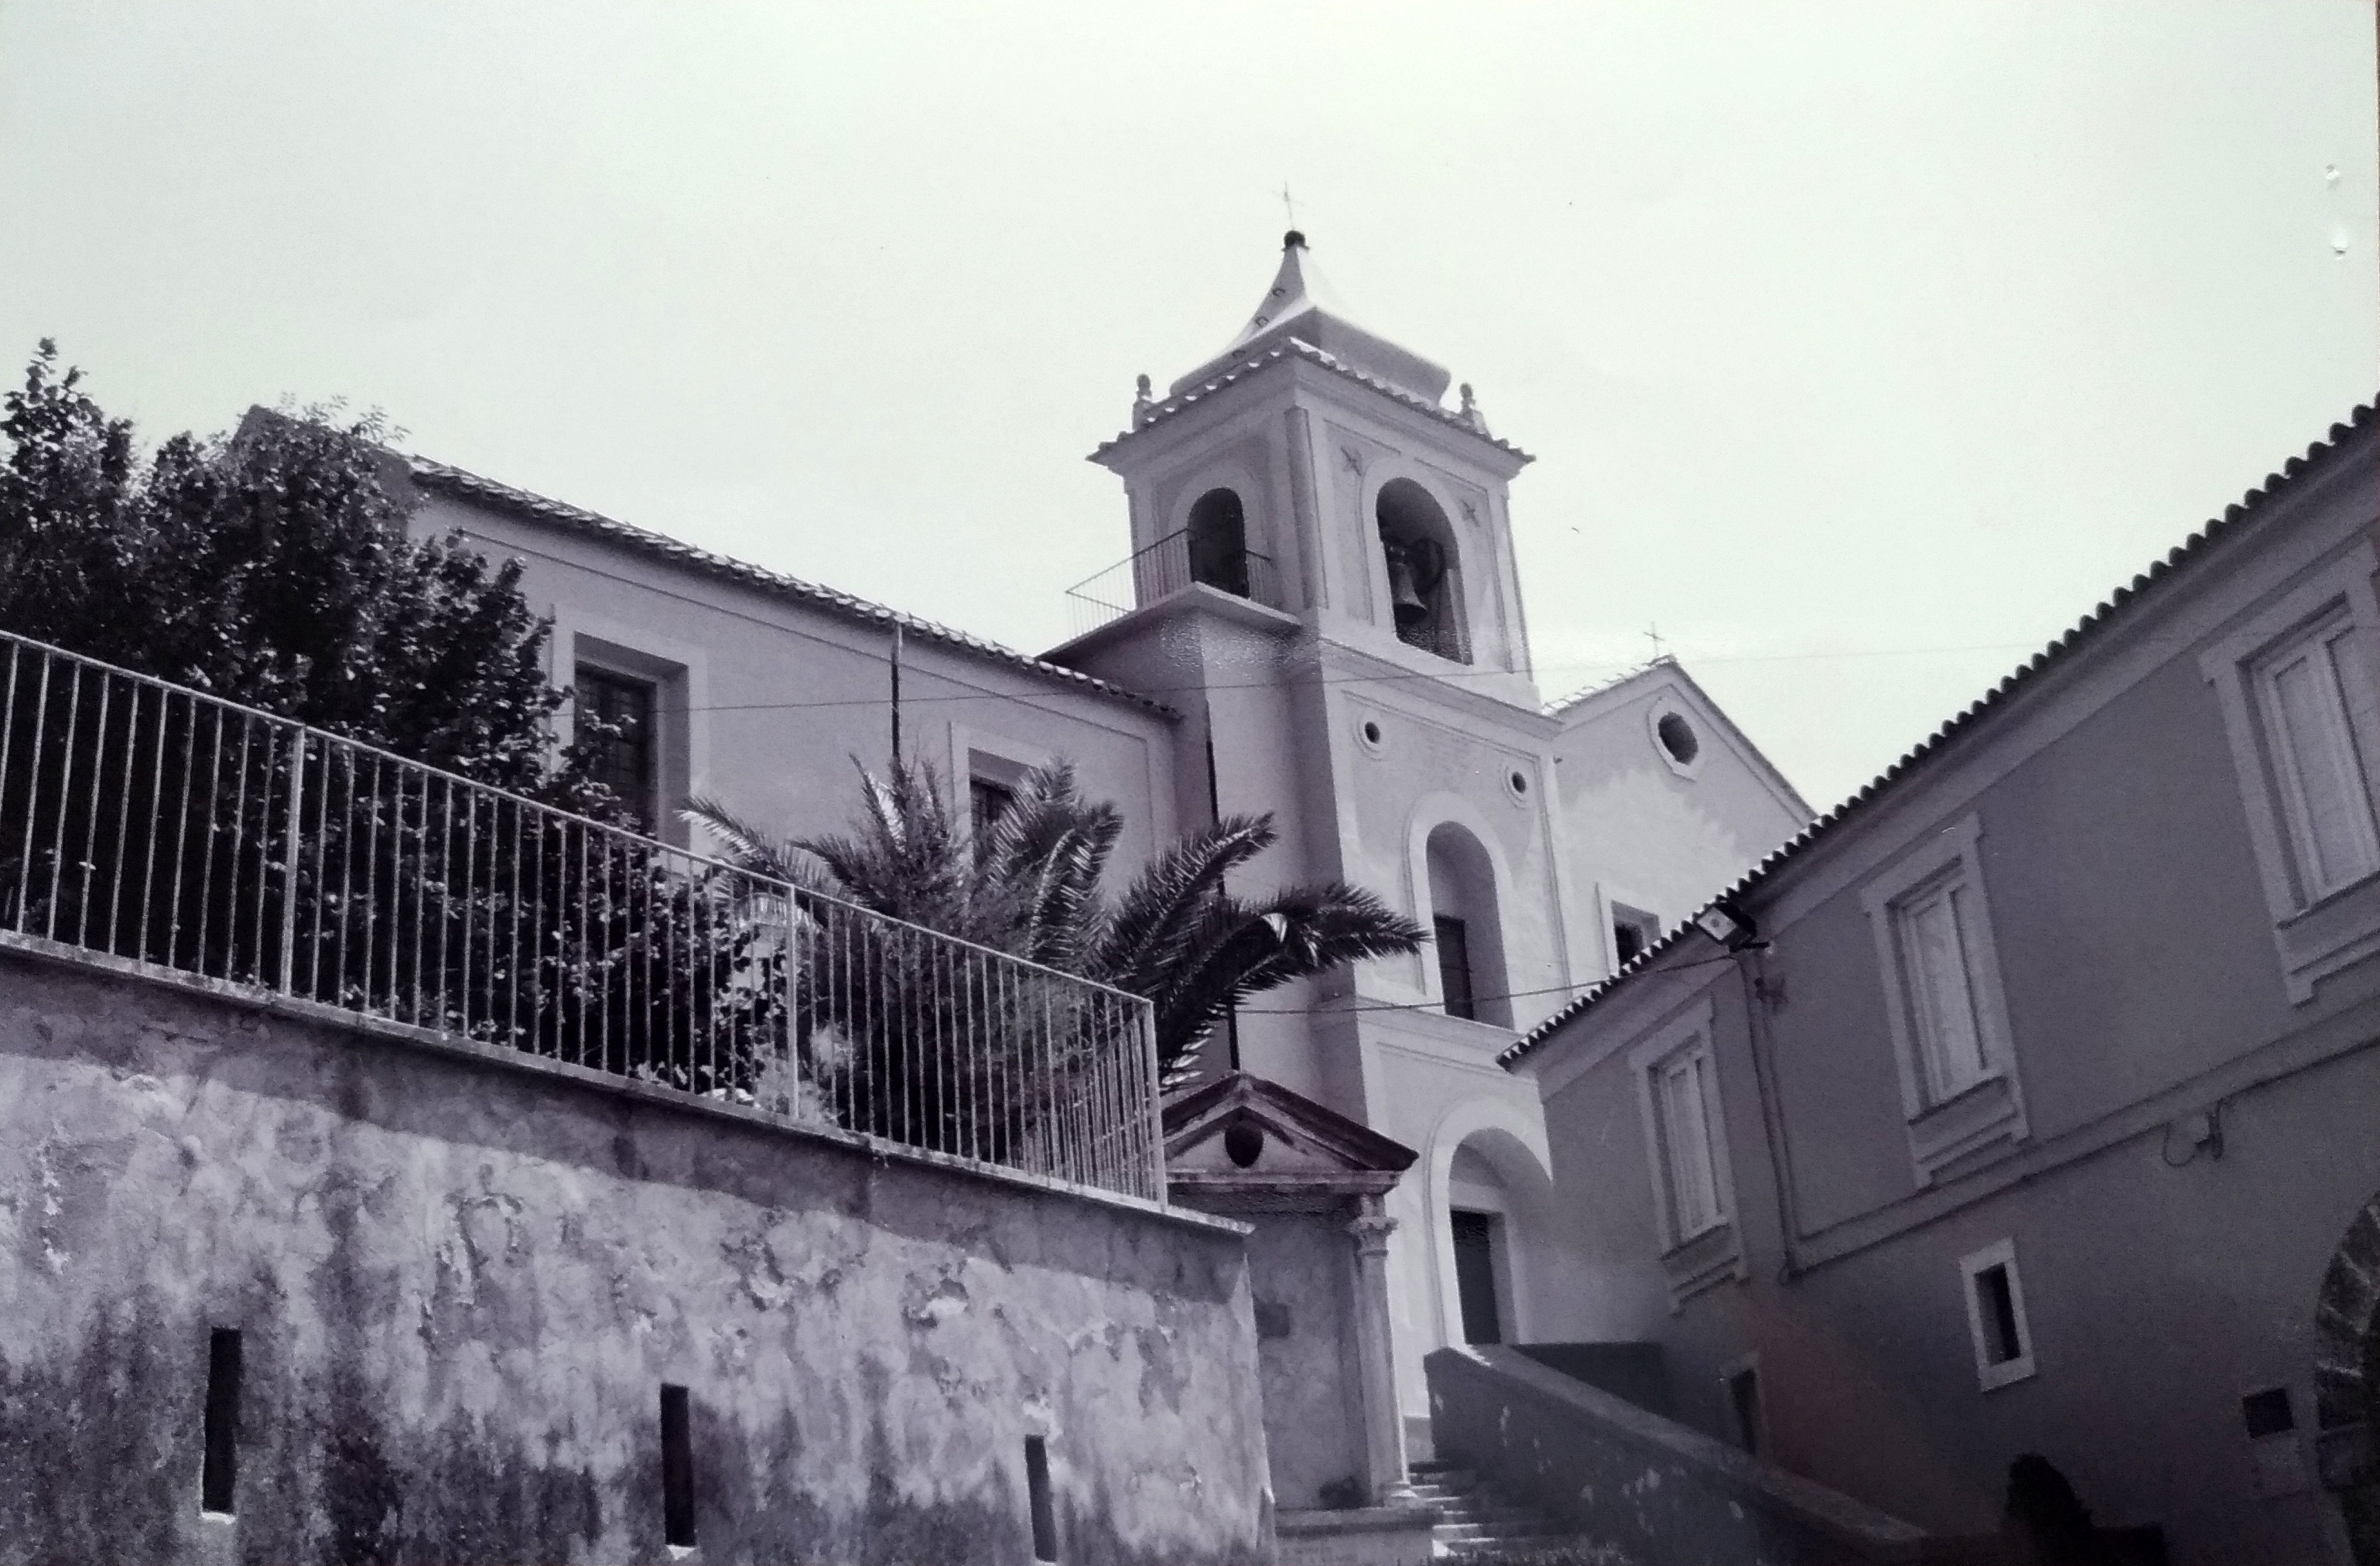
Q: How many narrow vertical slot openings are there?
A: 3